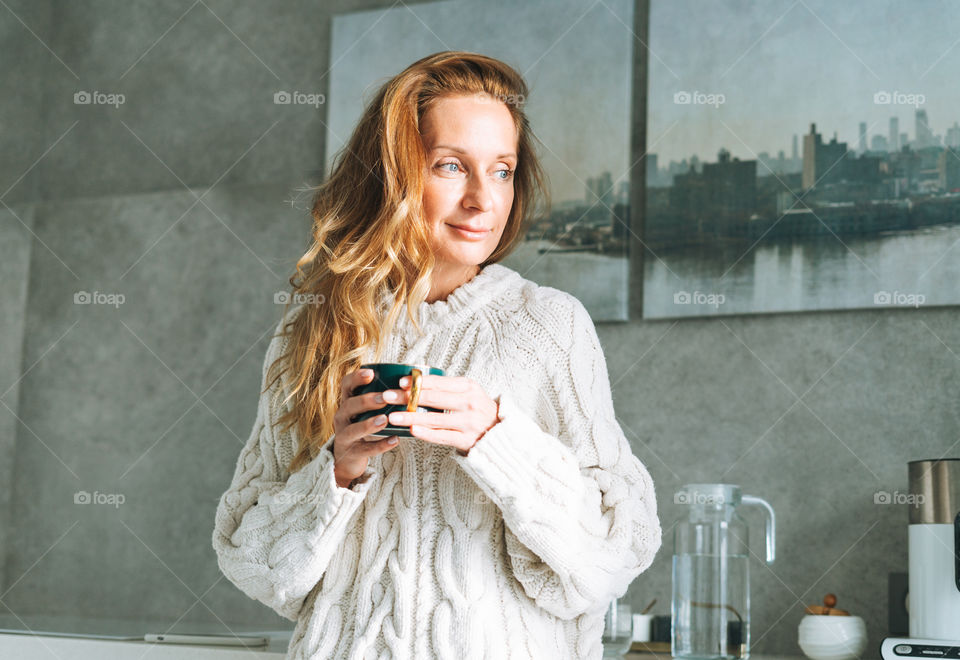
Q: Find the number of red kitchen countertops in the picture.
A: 0